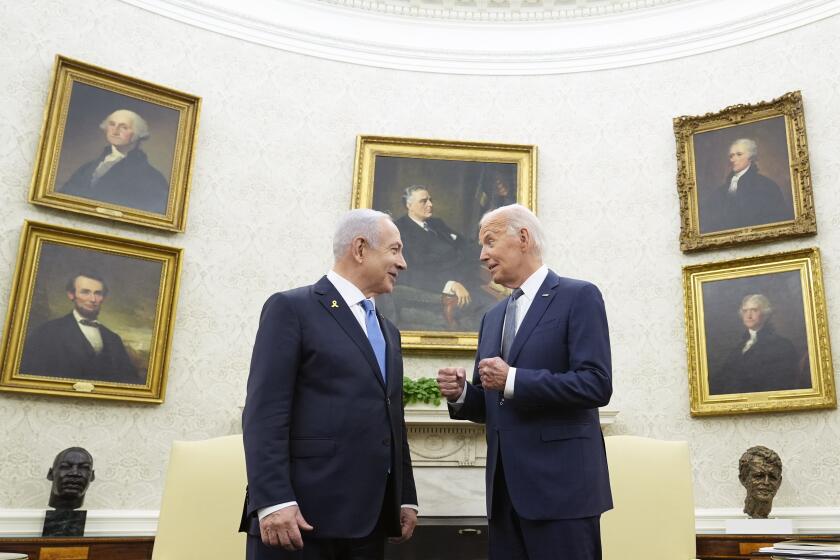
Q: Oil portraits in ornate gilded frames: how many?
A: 5